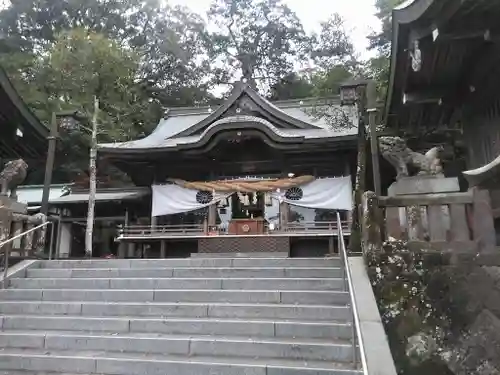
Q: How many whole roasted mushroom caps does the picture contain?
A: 0